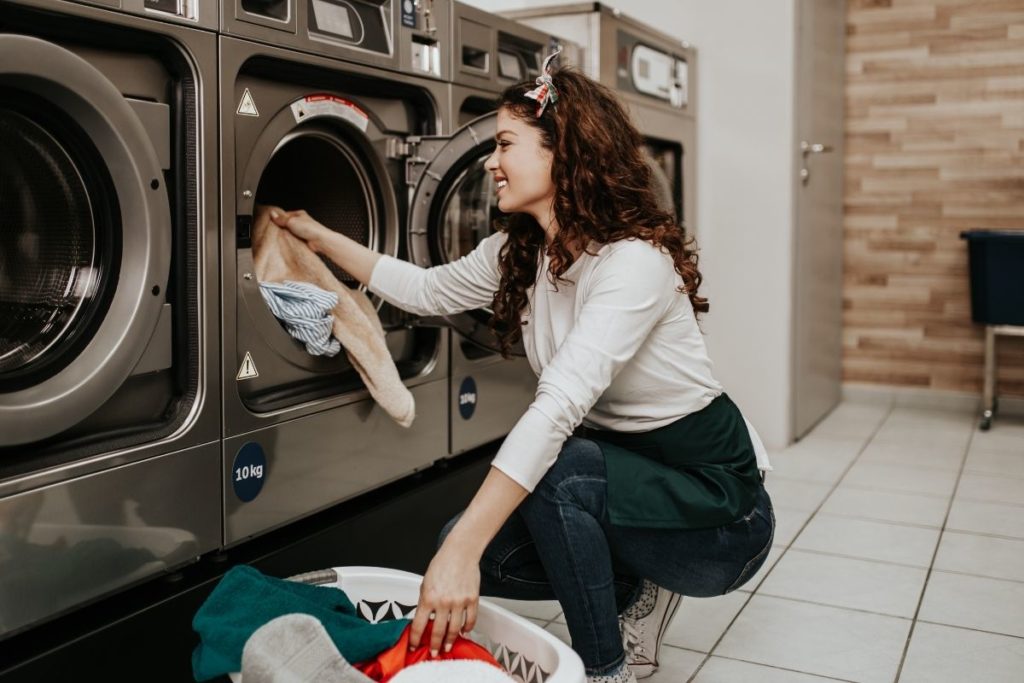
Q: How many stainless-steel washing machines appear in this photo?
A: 4